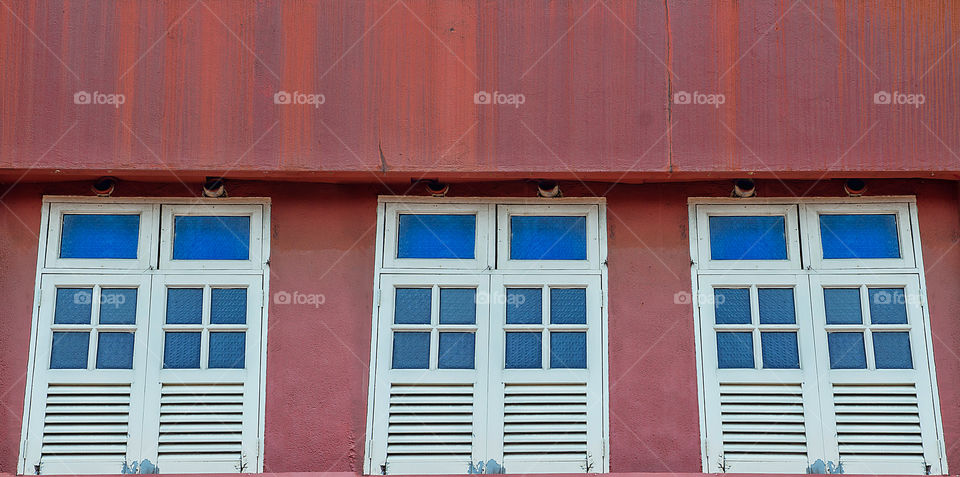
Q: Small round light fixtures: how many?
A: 6